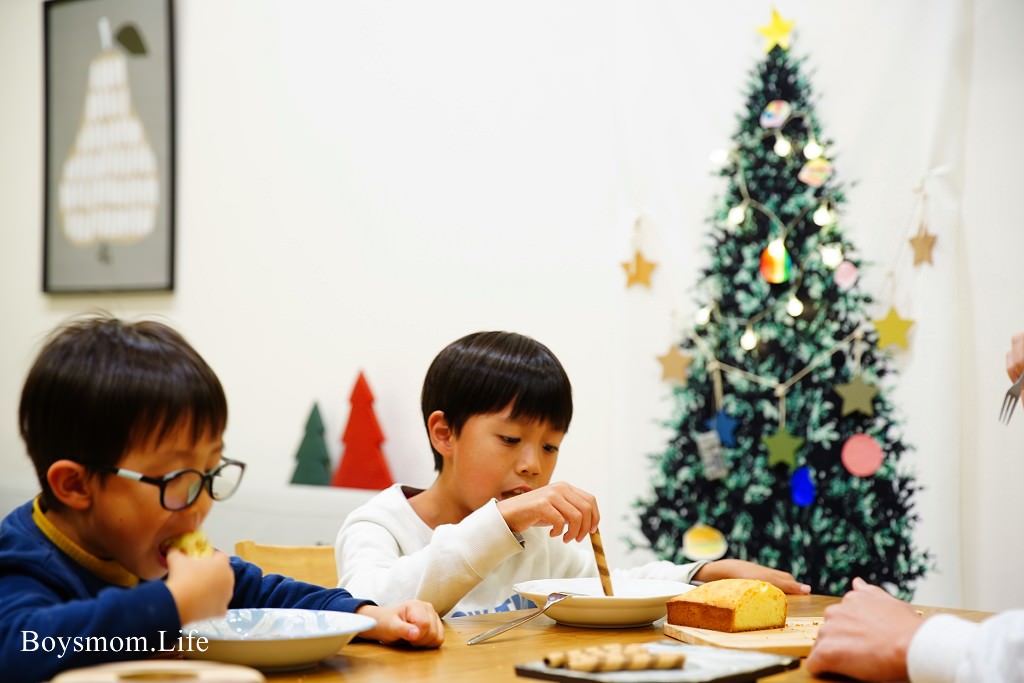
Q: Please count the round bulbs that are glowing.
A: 10